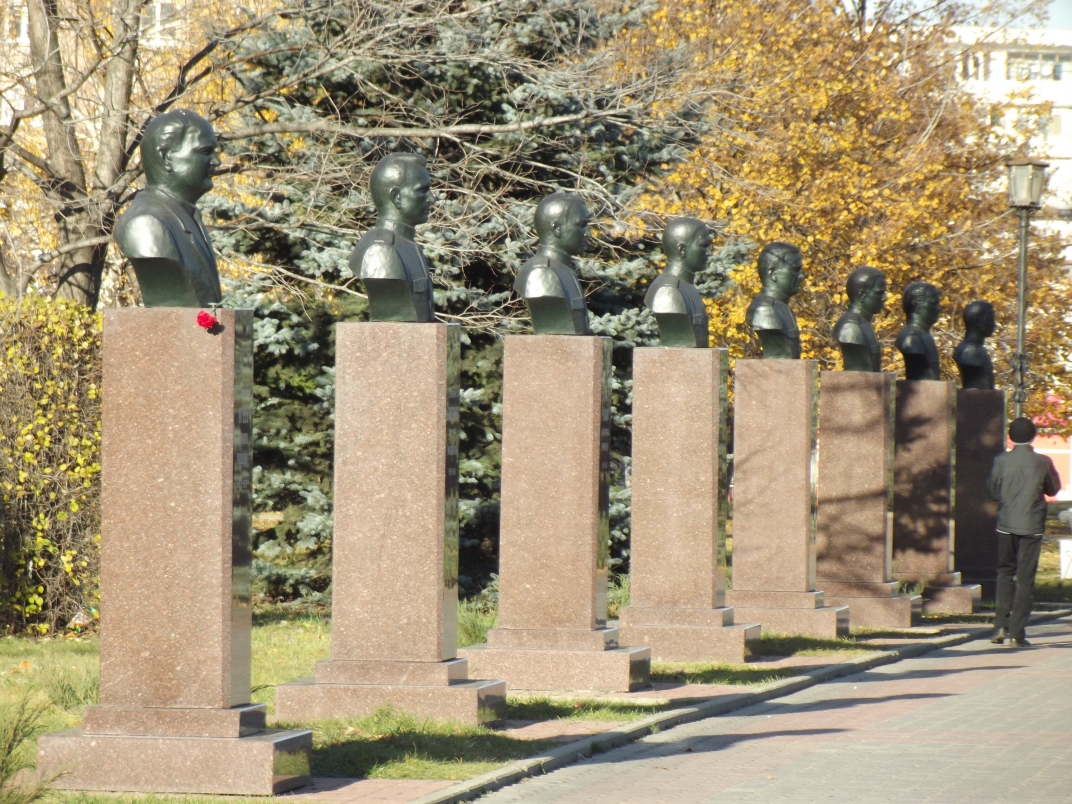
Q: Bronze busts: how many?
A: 8